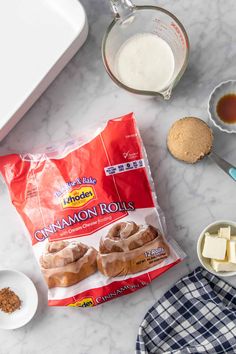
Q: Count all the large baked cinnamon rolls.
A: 2